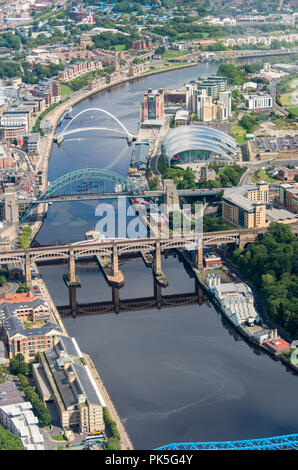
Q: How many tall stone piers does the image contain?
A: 5